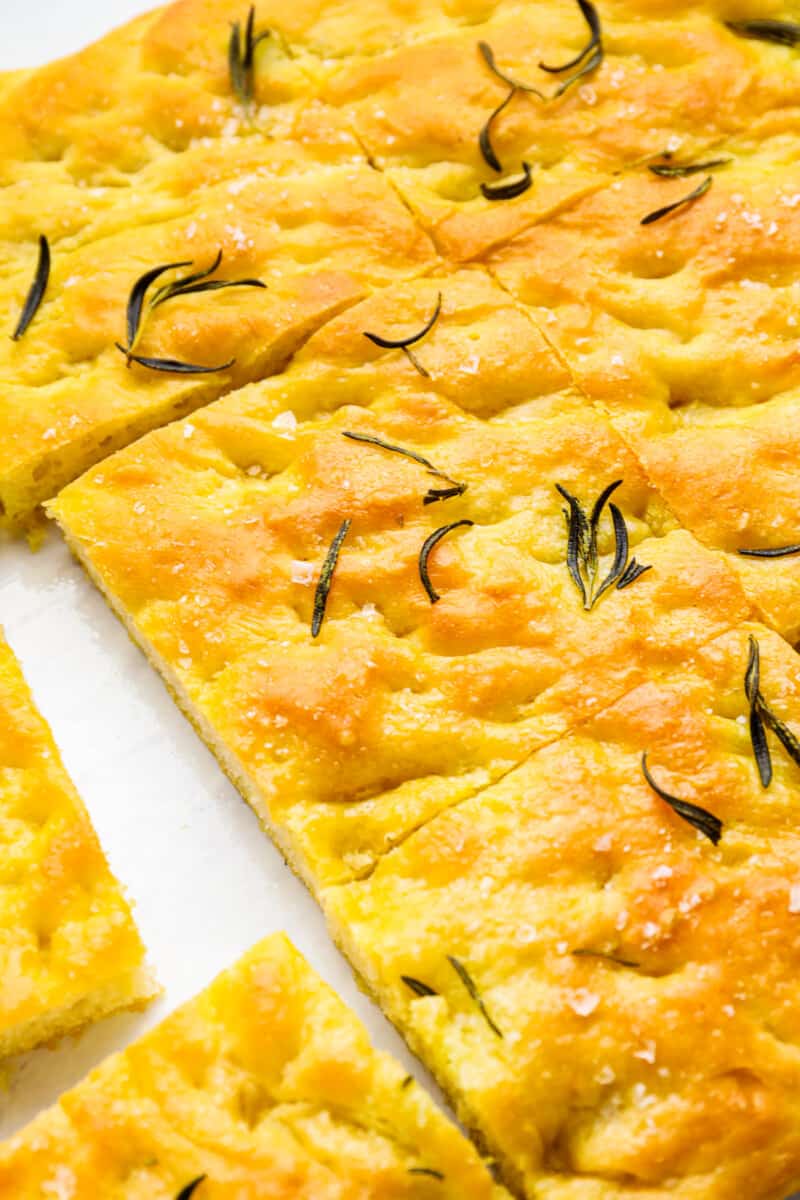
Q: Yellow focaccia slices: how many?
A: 7